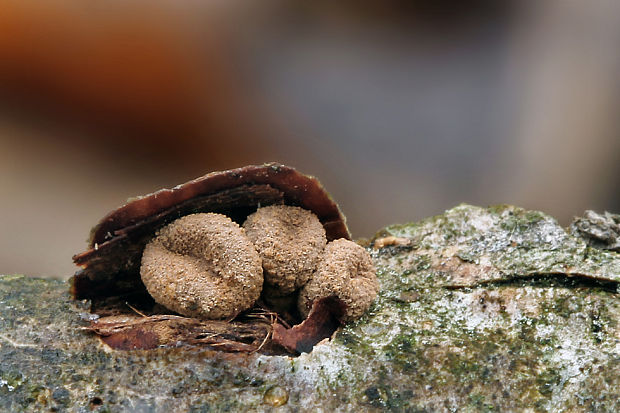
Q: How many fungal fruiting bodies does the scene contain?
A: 3